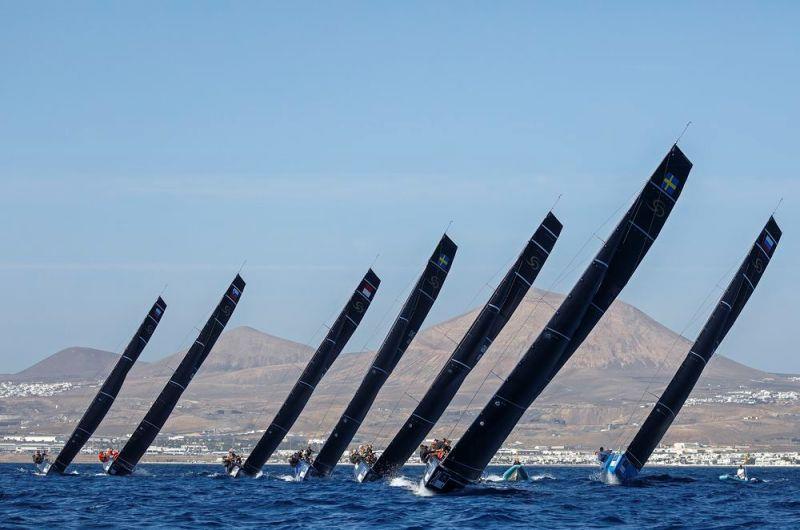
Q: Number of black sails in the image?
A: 7